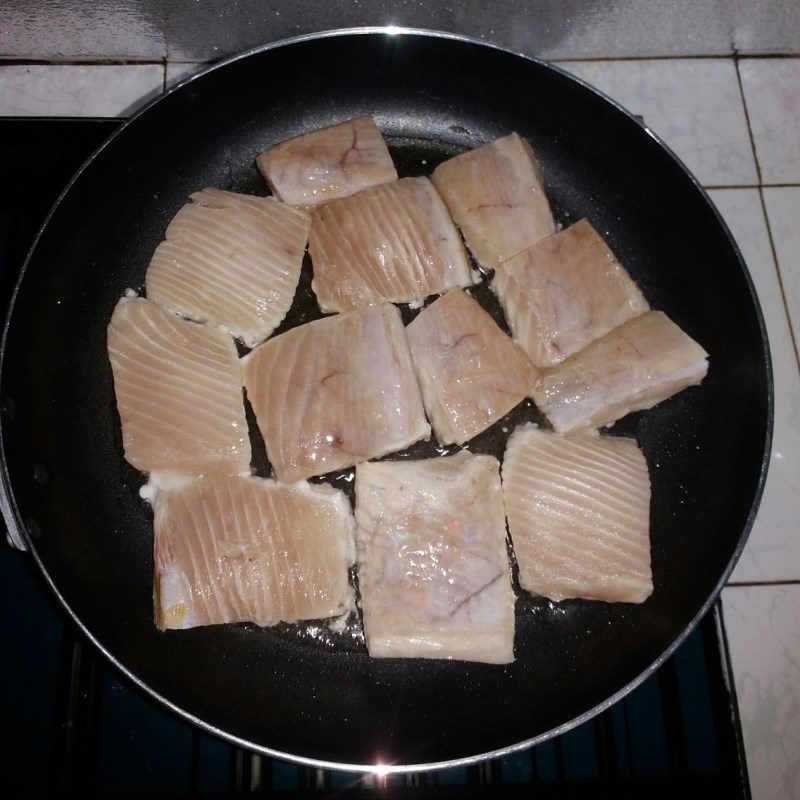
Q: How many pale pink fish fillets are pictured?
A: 12